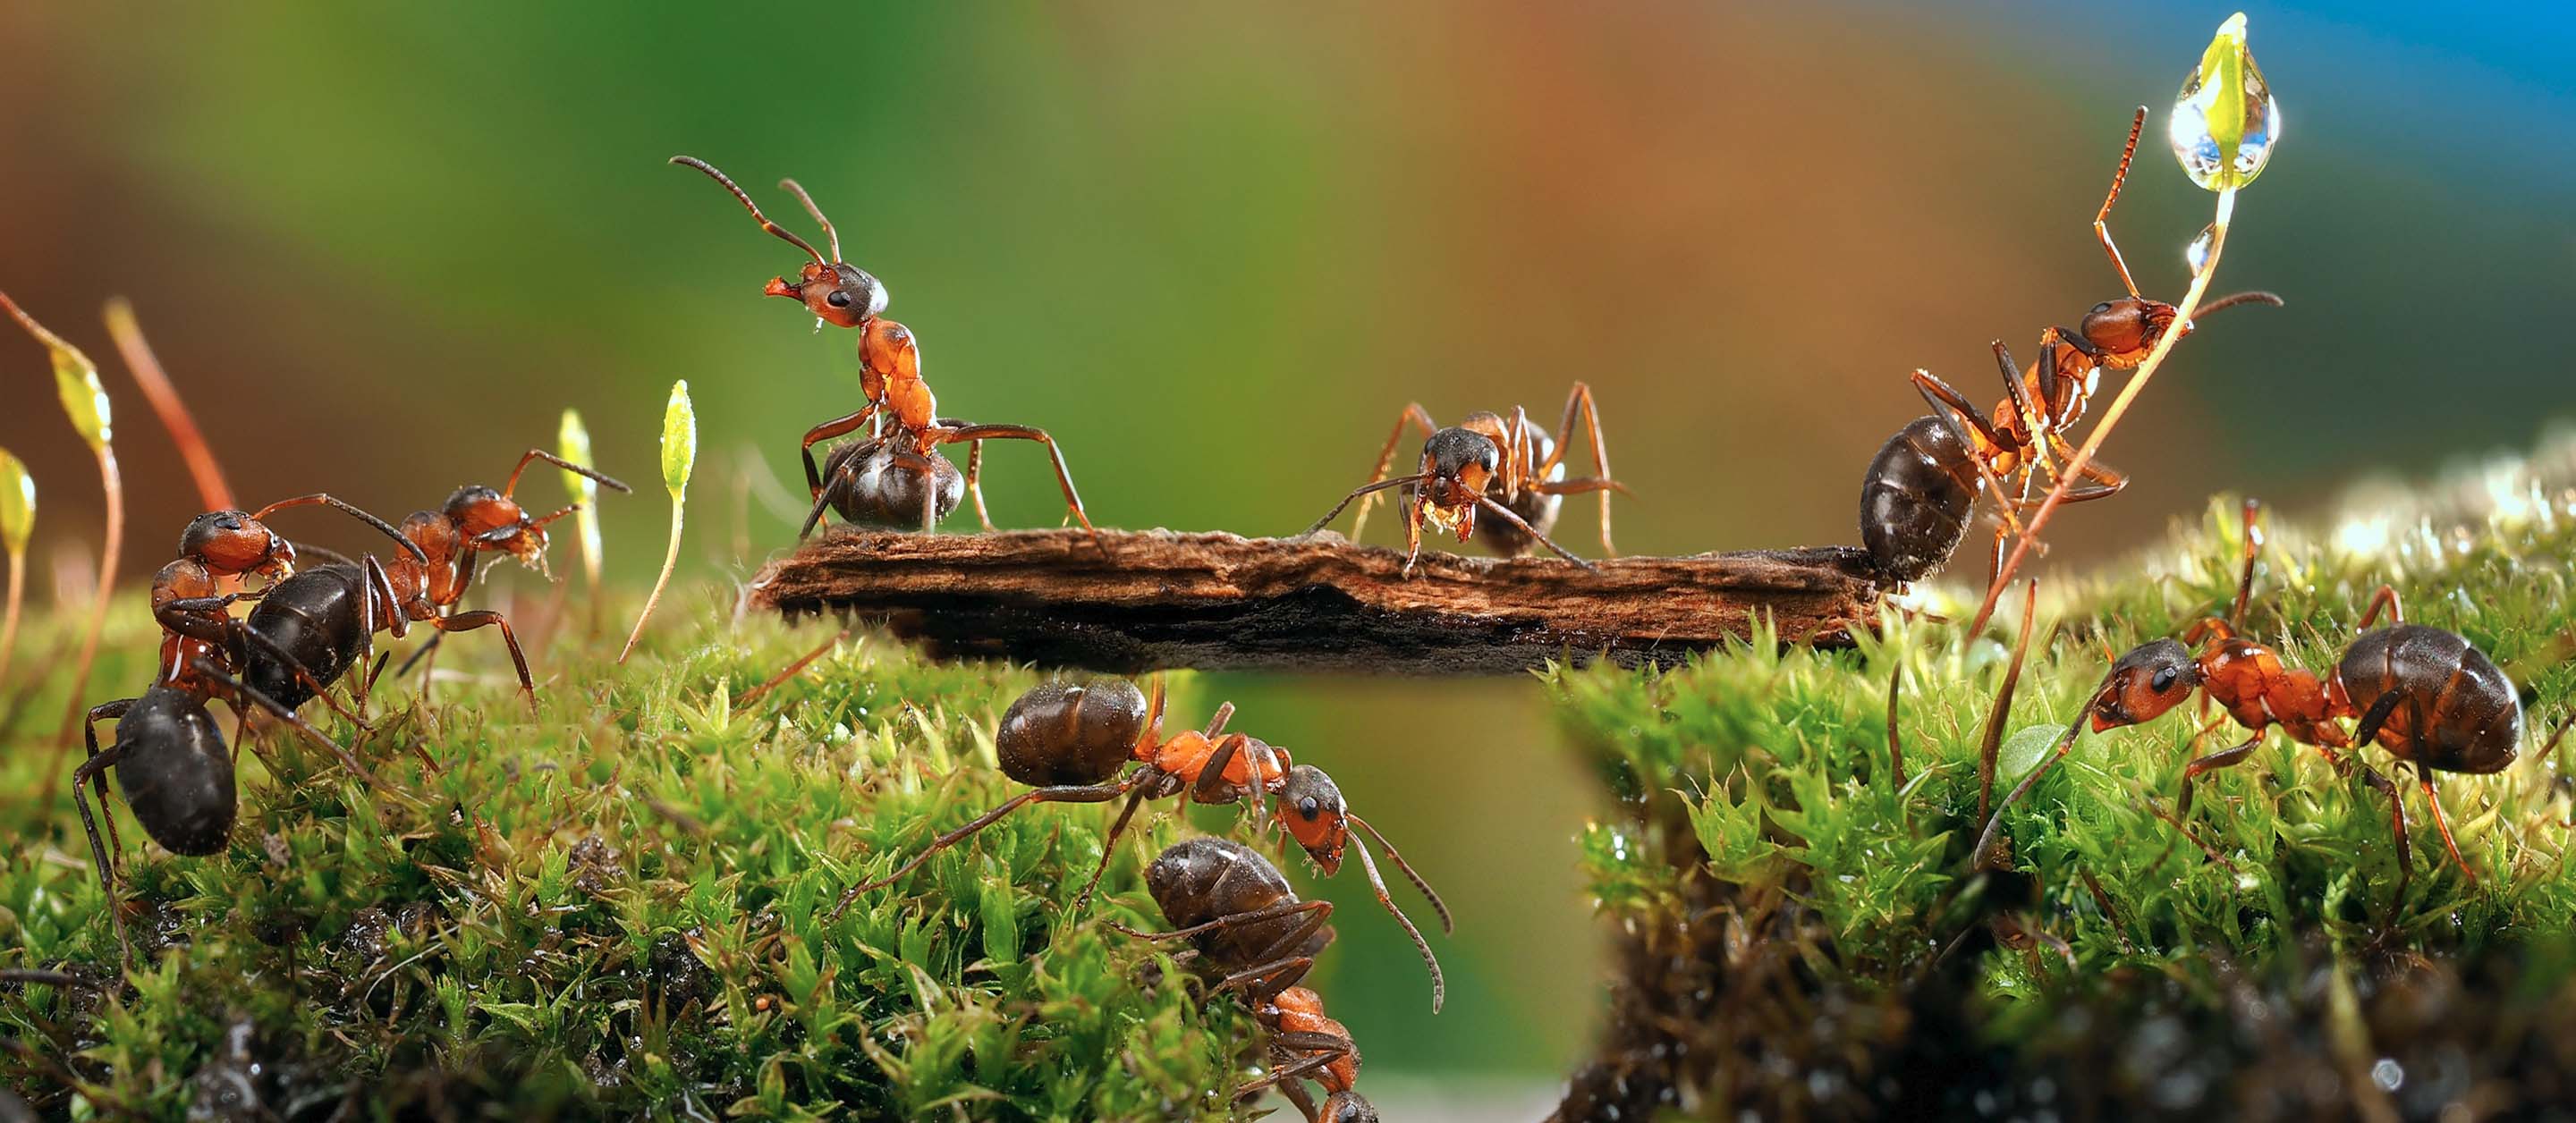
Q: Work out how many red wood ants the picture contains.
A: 8